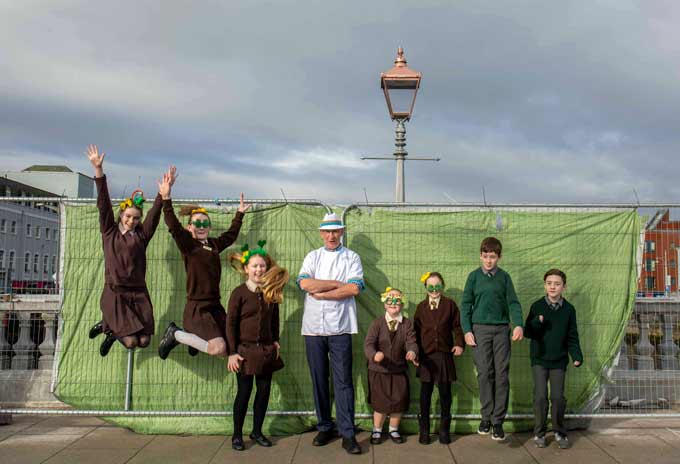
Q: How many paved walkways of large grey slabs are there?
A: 1